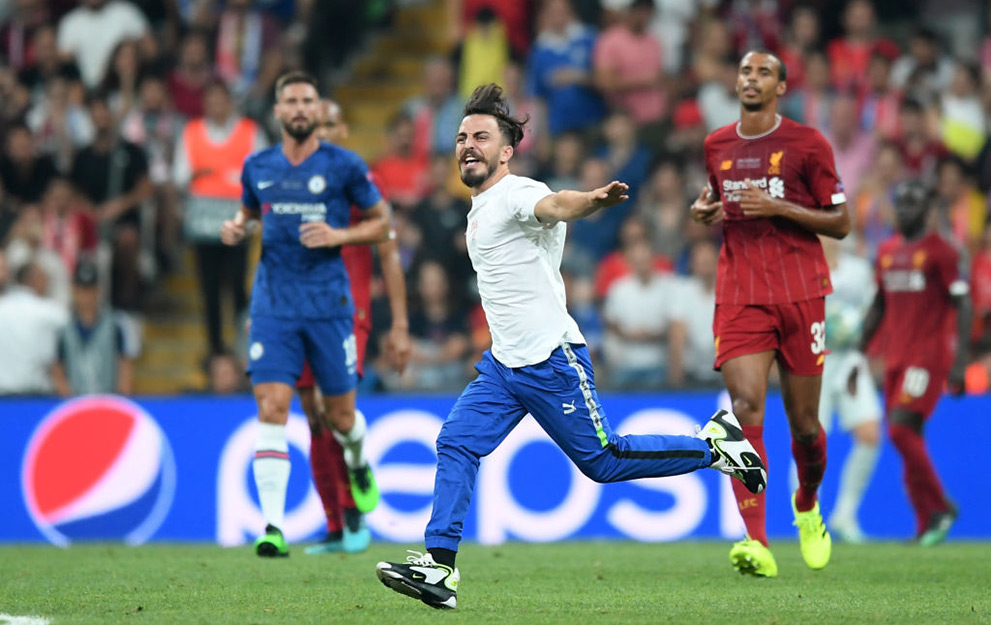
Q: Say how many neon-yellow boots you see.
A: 2